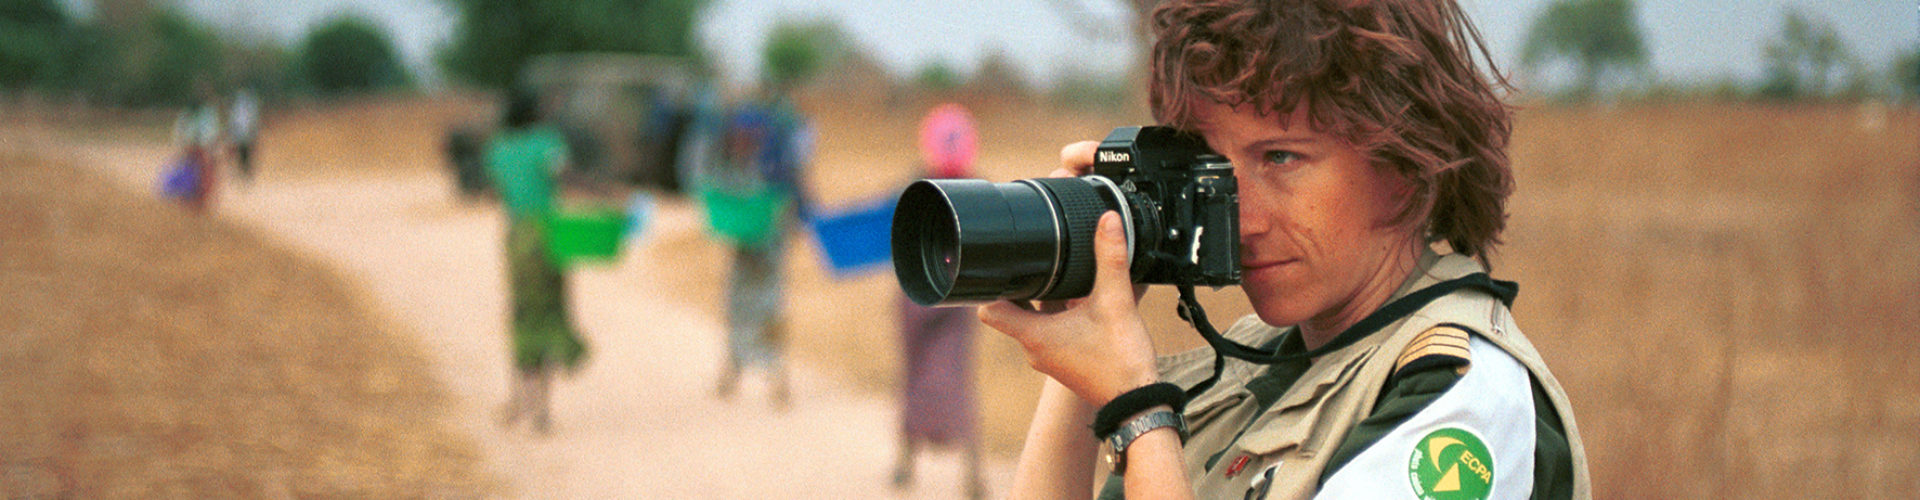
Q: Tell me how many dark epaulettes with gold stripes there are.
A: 1